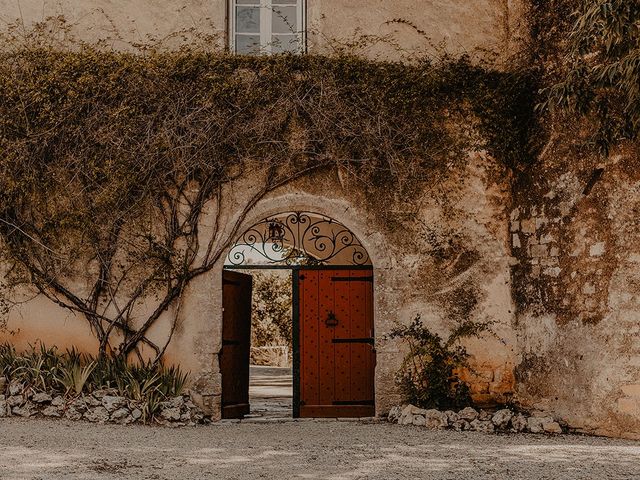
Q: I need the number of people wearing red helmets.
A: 0